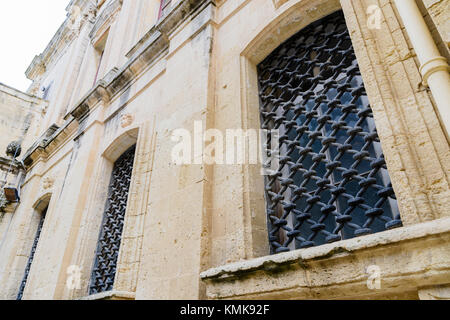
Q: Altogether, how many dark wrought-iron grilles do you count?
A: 3